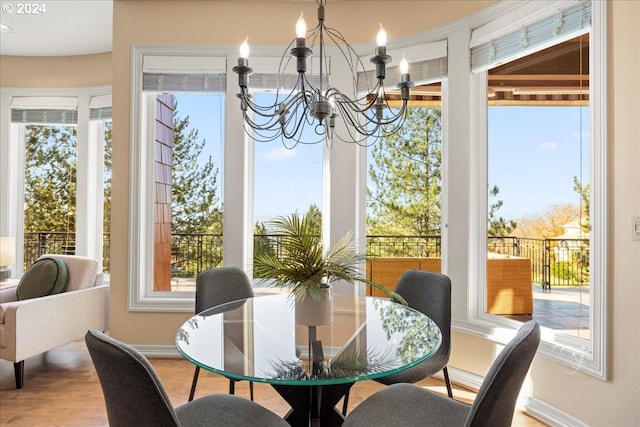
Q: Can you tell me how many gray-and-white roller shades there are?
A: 6